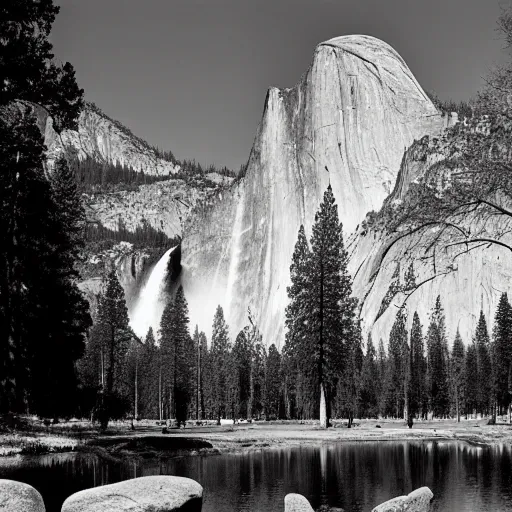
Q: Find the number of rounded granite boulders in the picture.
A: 4